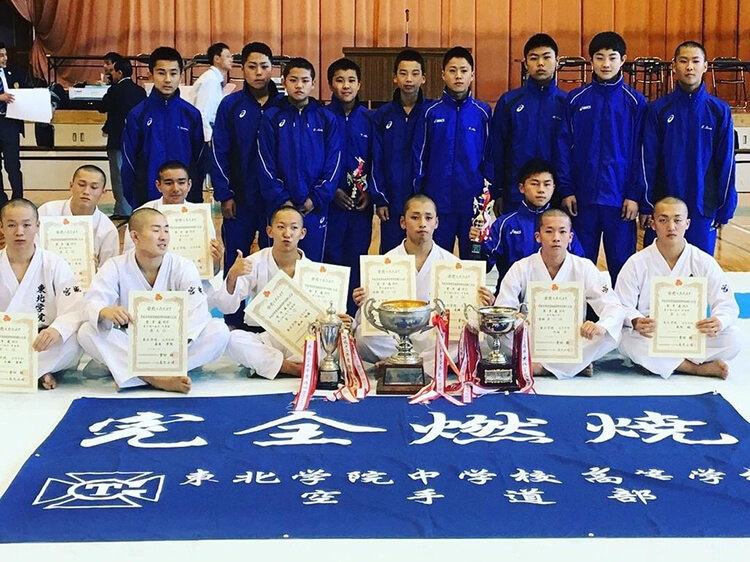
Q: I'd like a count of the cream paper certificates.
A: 10